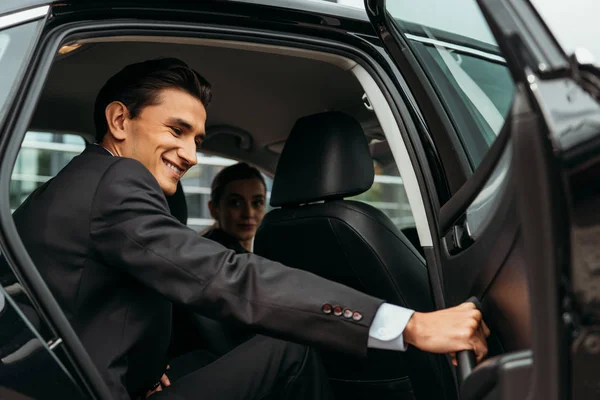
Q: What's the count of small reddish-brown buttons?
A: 4